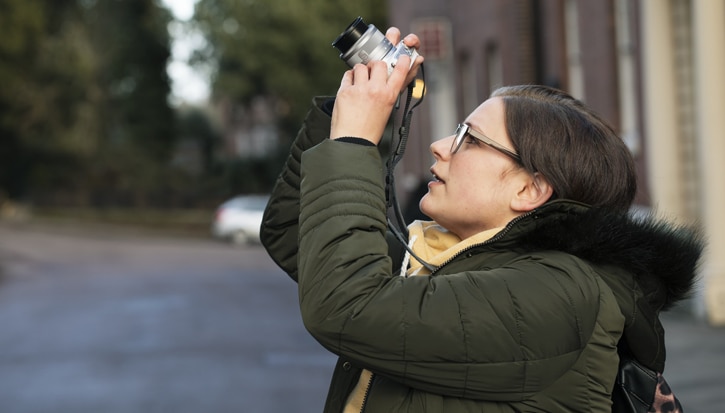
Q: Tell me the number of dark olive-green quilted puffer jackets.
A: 1